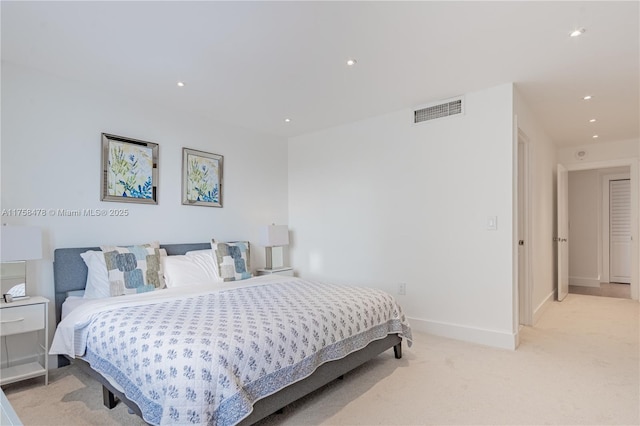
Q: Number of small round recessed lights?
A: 7